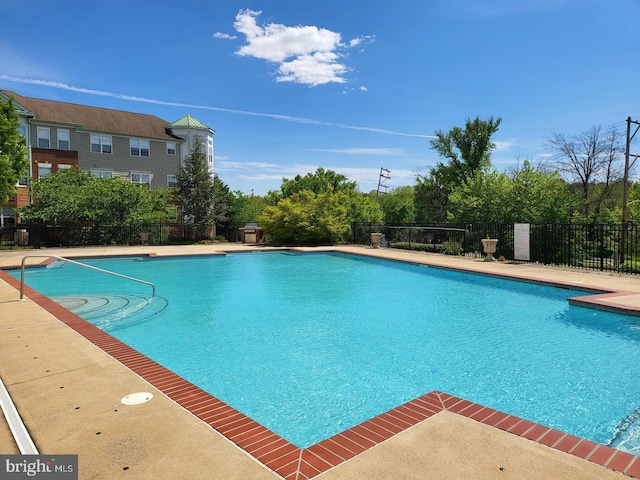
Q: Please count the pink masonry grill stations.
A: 0